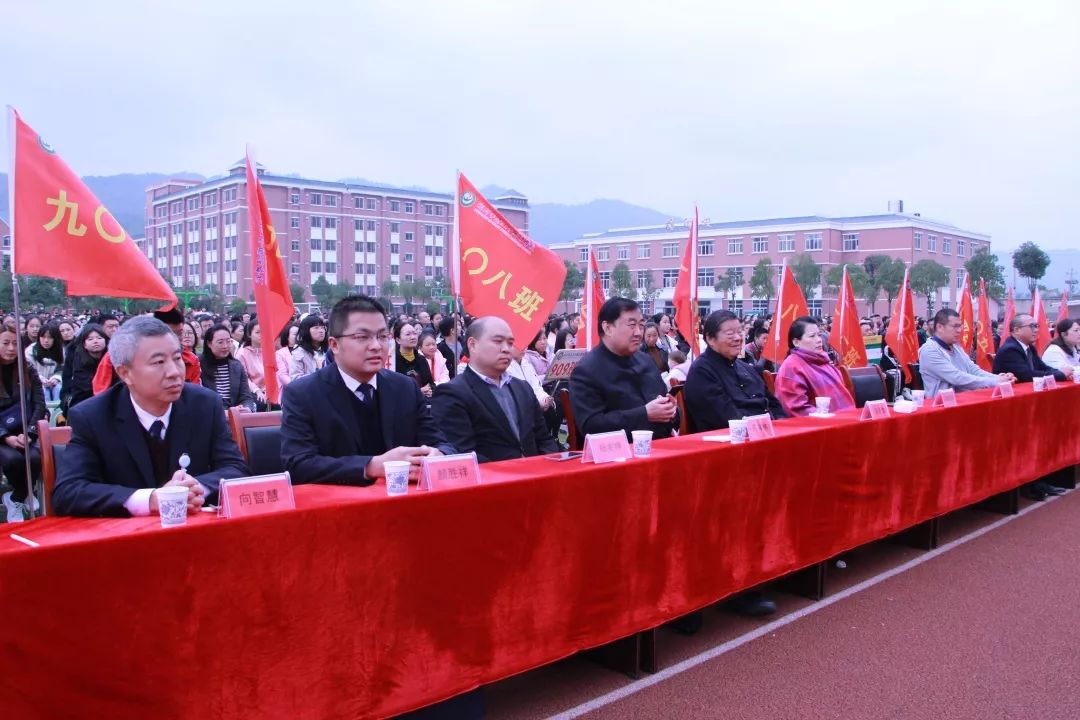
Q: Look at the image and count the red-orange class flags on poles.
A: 13